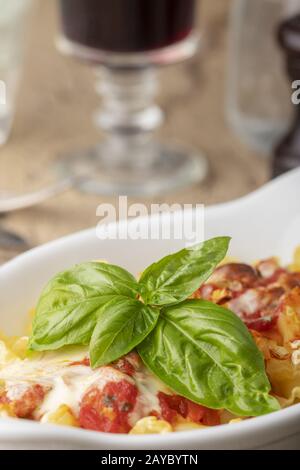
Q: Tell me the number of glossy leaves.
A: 4